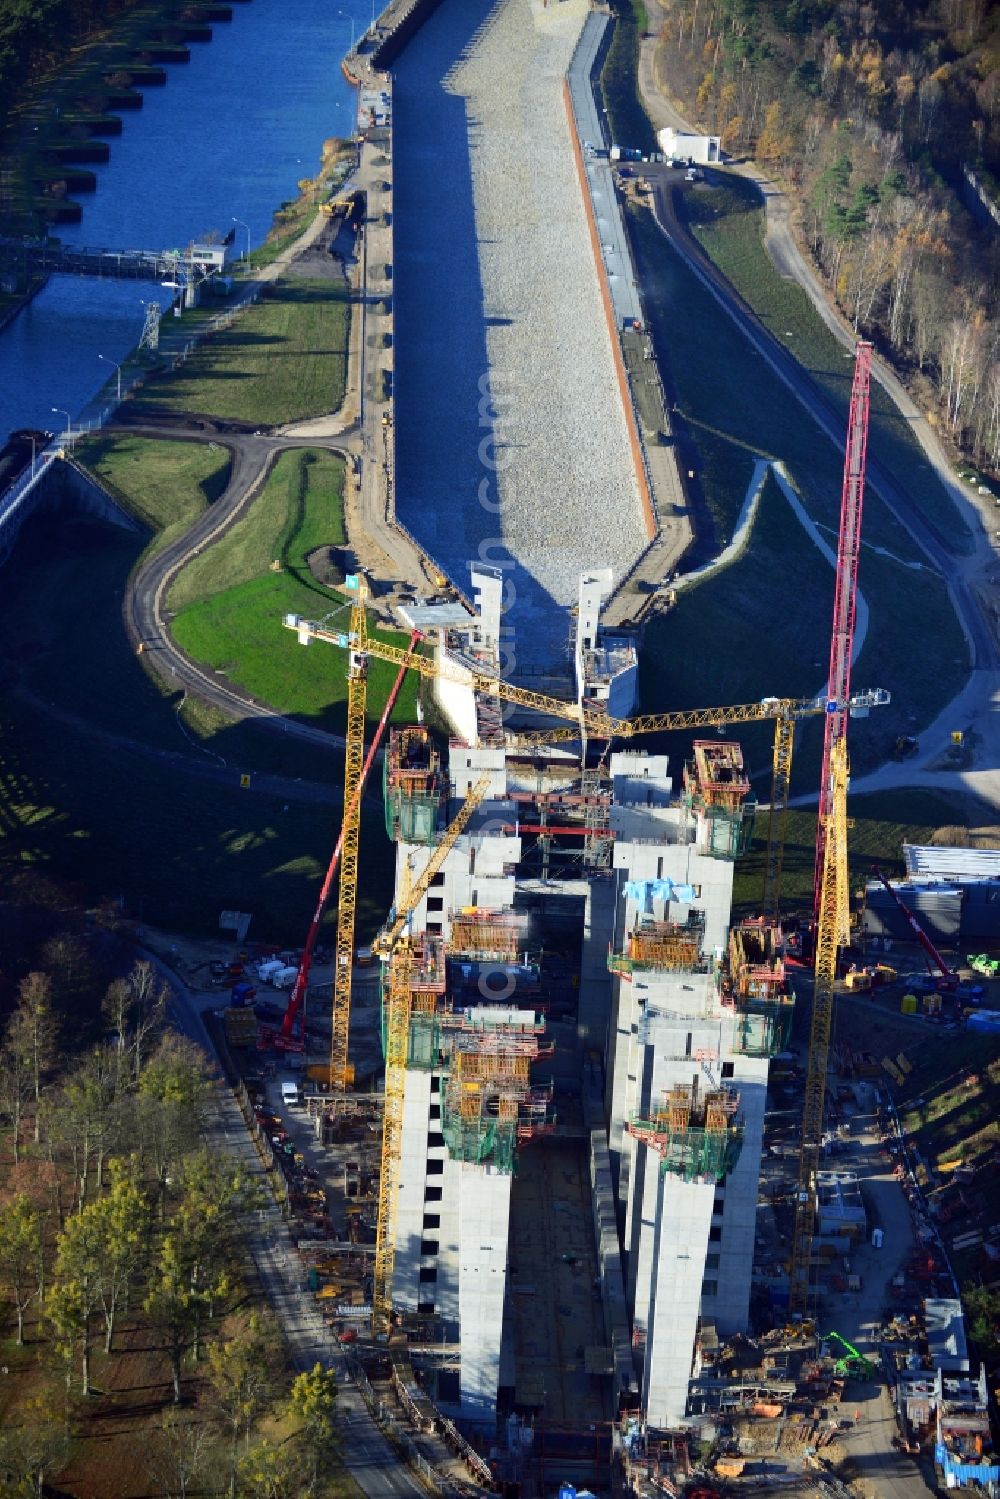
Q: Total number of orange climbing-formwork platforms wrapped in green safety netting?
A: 6